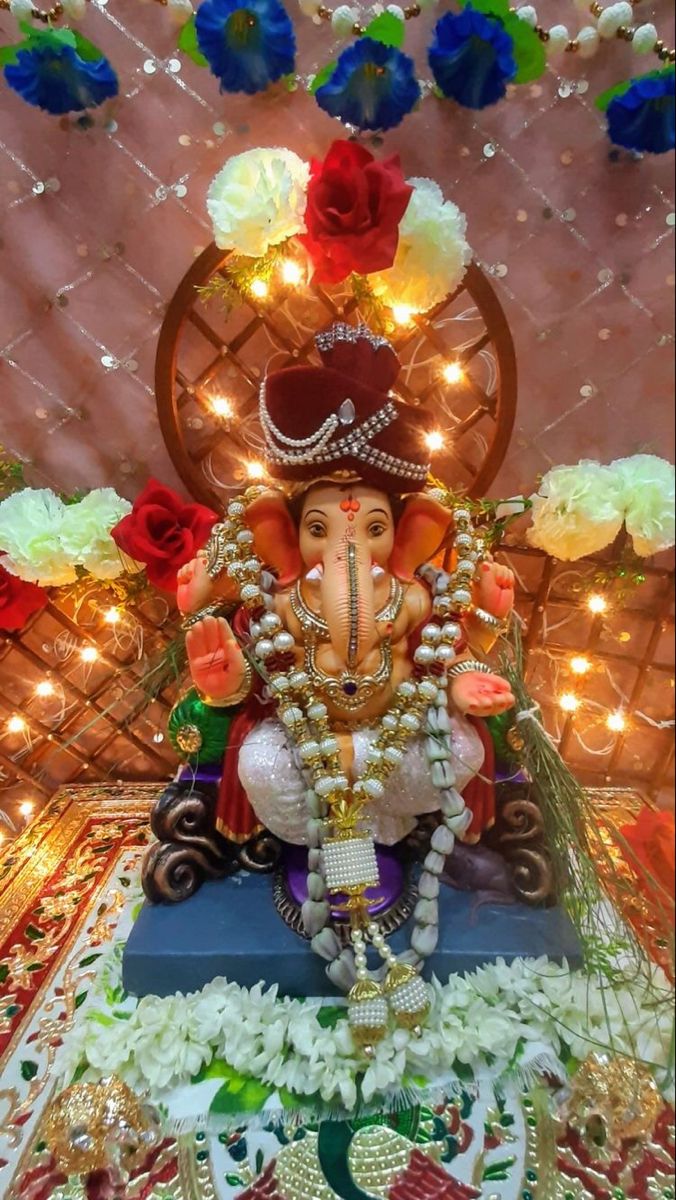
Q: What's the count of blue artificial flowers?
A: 5